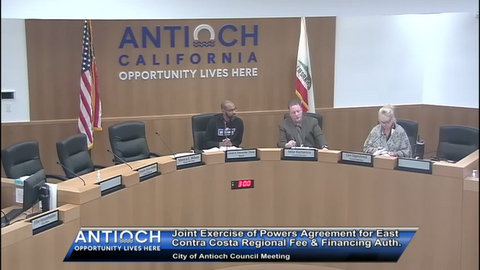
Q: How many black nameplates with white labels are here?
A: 8